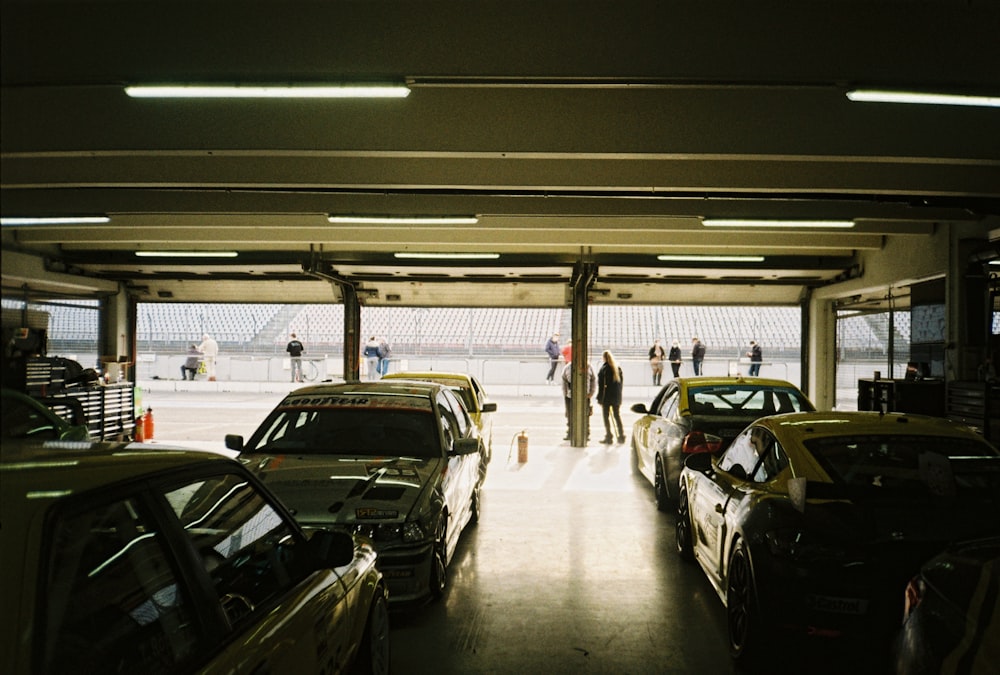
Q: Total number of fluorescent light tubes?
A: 8